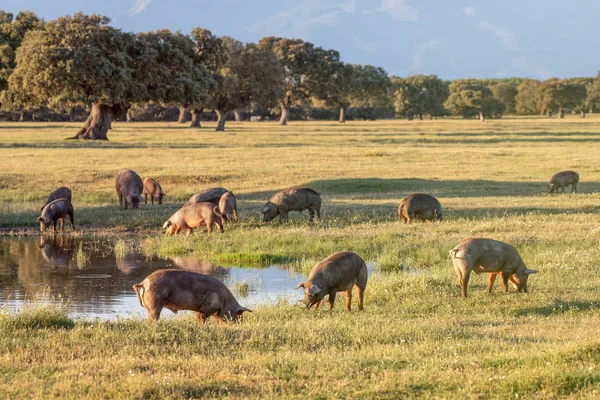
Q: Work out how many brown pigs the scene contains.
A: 13